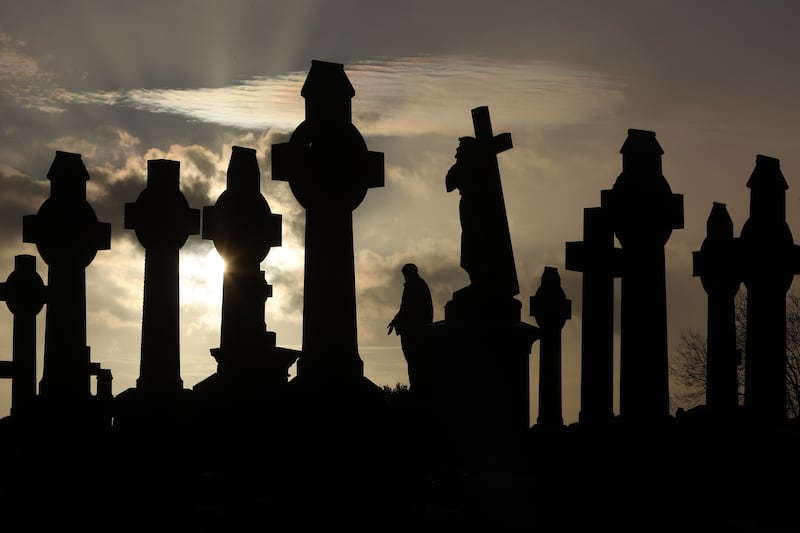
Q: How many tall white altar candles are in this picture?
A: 0